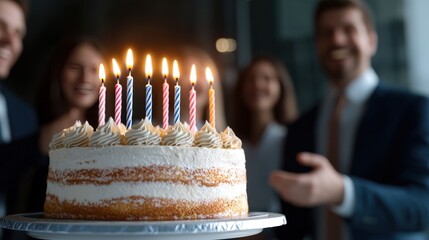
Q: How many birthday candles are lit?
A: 8